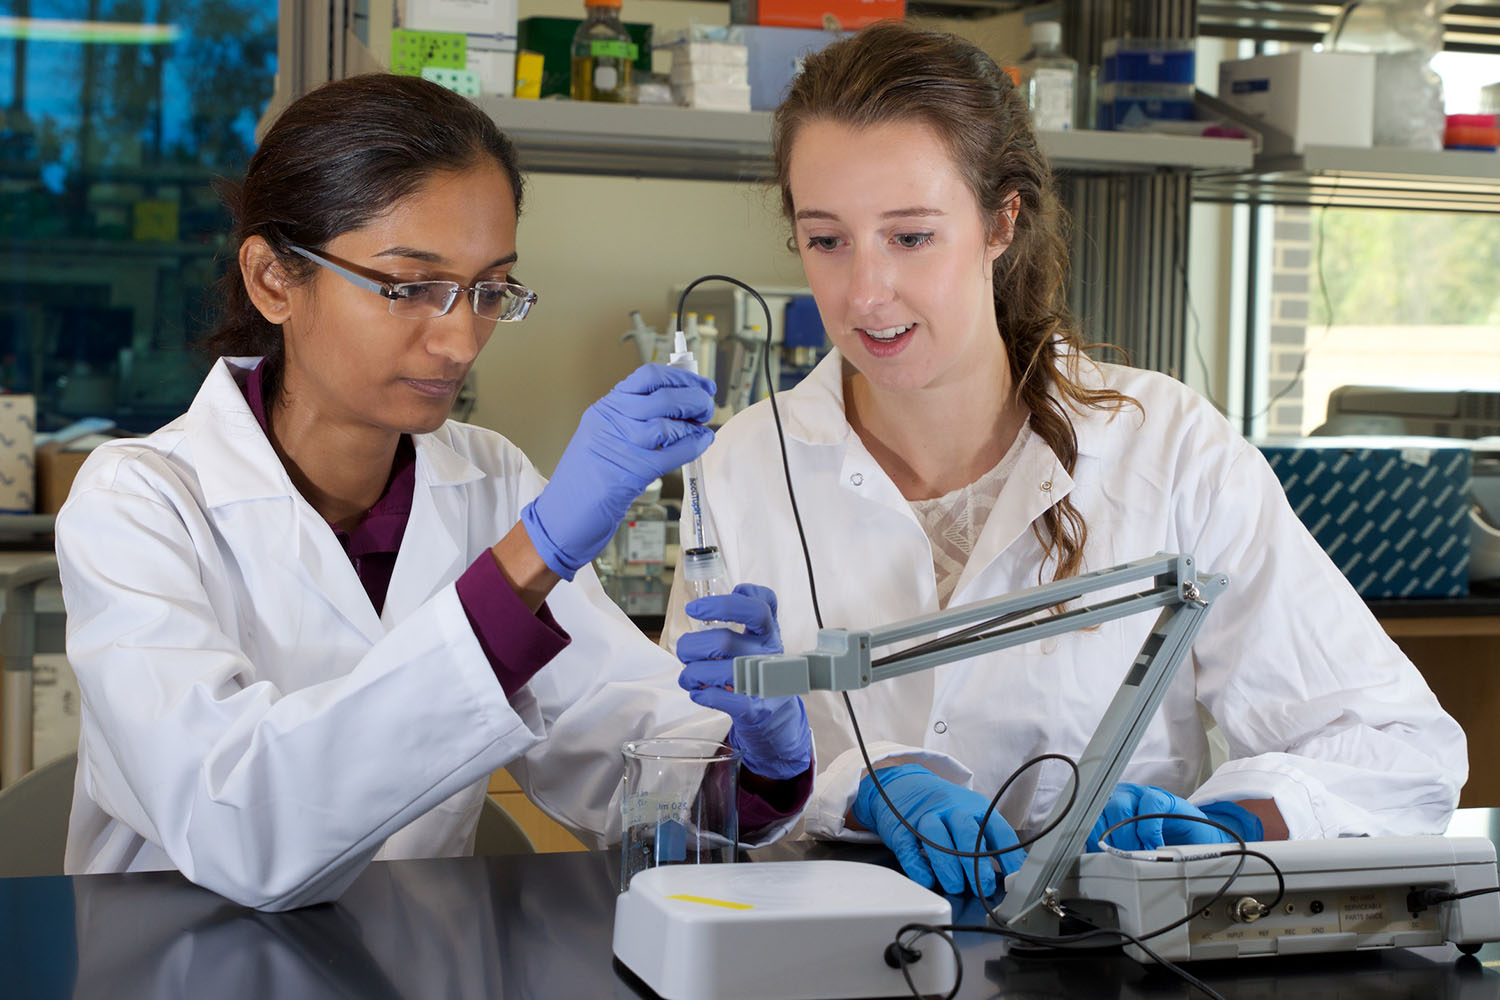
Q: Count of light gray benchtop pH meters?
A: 1